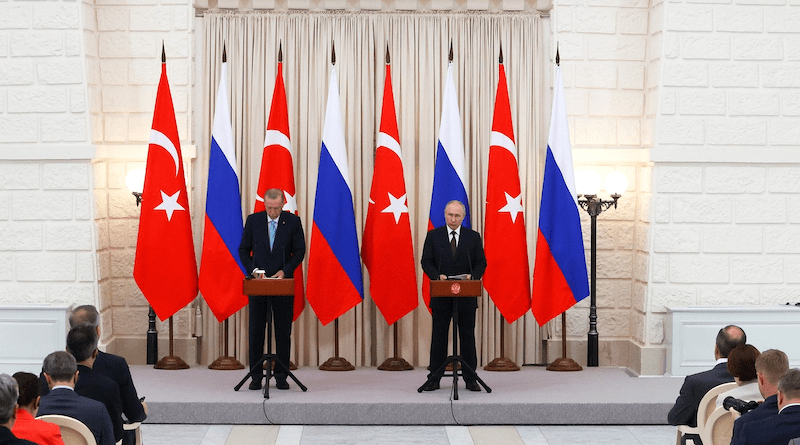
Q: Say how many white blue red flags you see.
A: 4